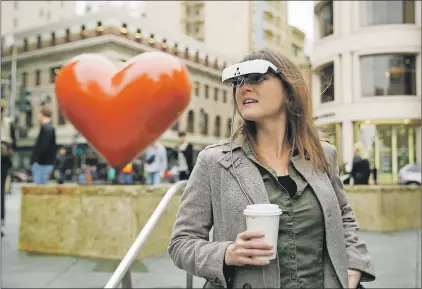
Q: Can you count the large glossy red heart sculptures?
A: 1